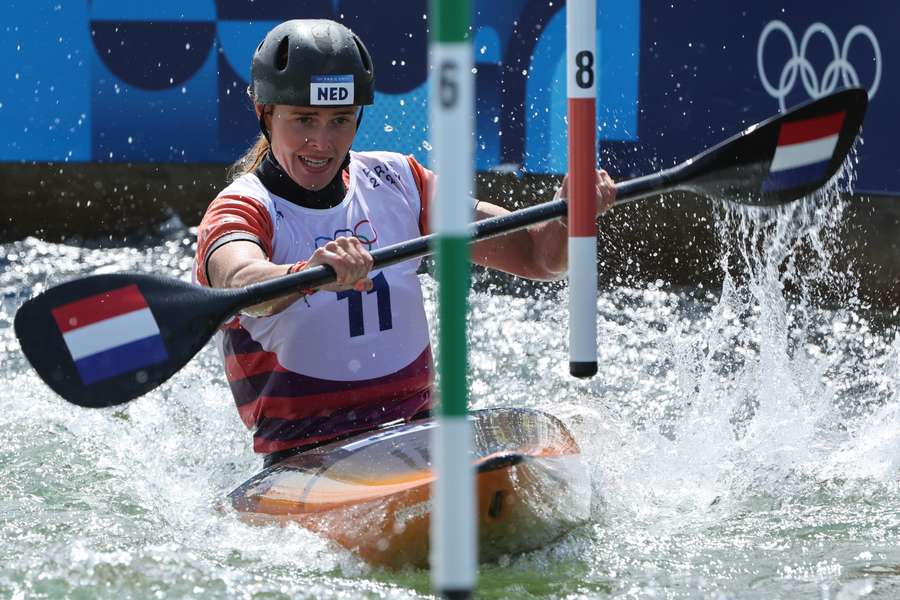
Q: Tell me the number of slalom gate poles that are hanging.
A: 2